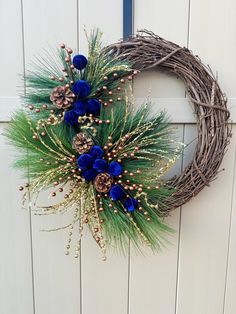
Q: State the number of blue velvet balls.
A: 12